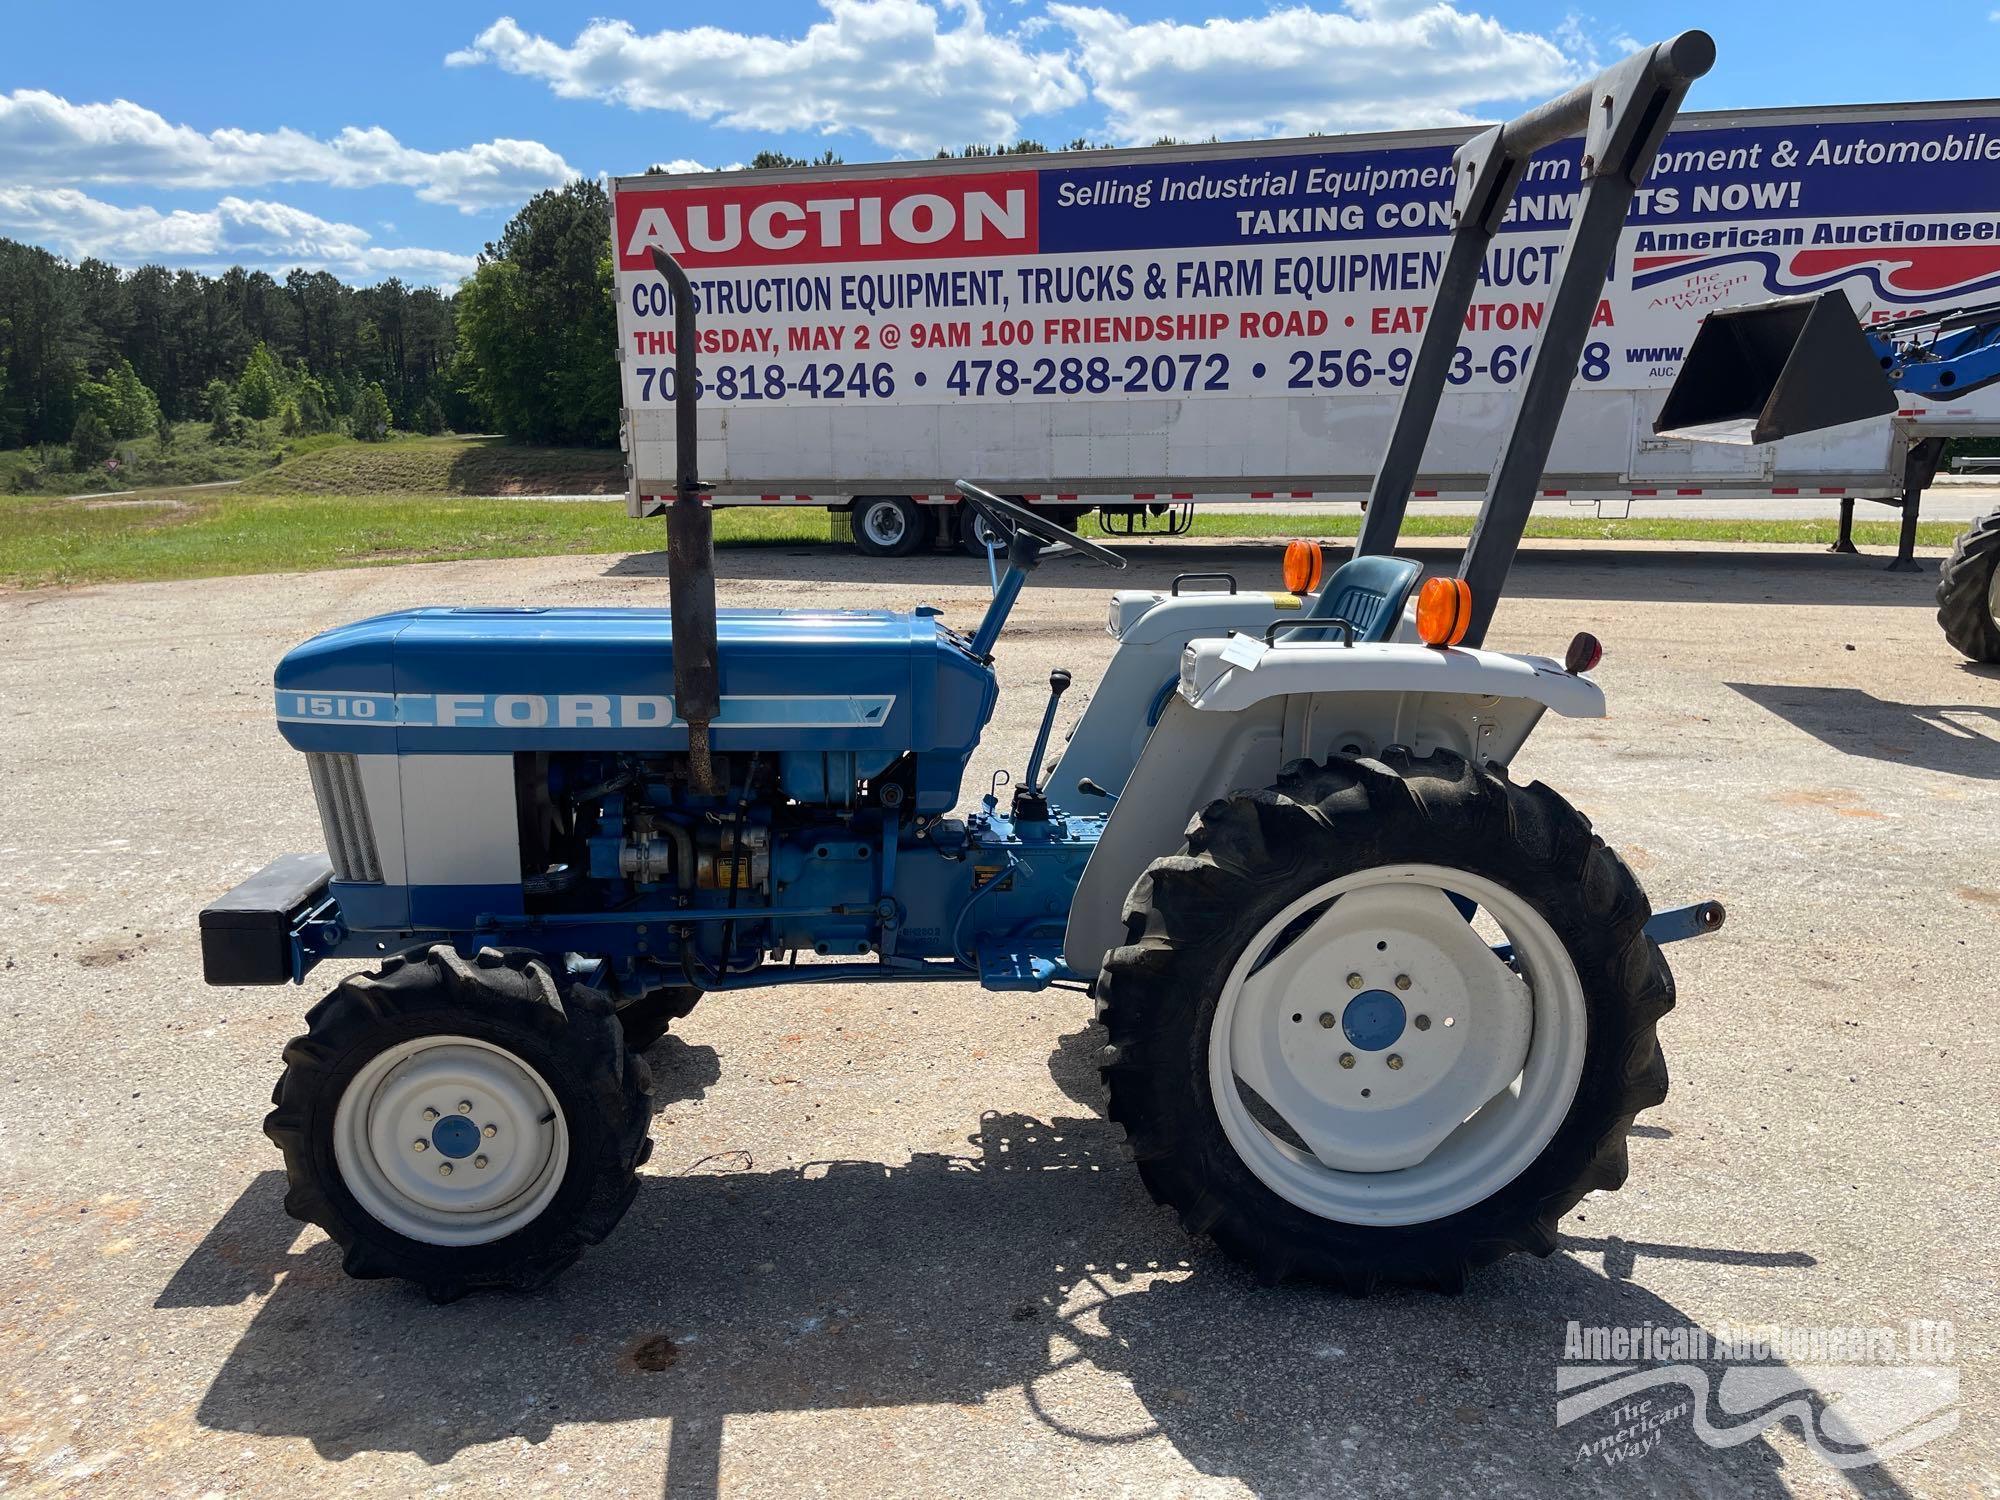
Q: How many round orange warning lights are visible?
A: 2